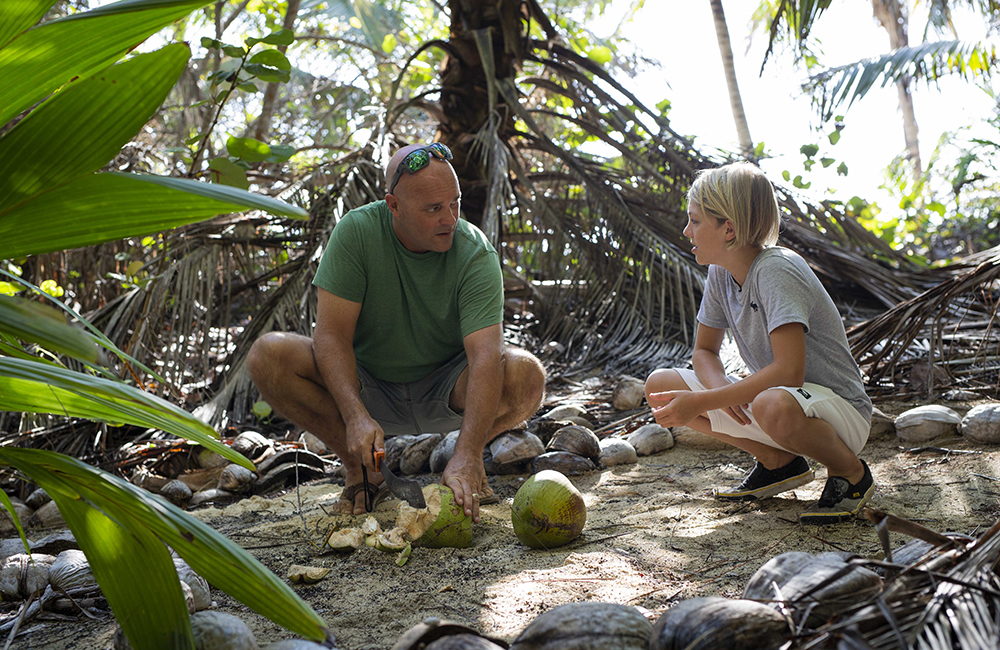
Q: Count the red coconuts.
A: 0